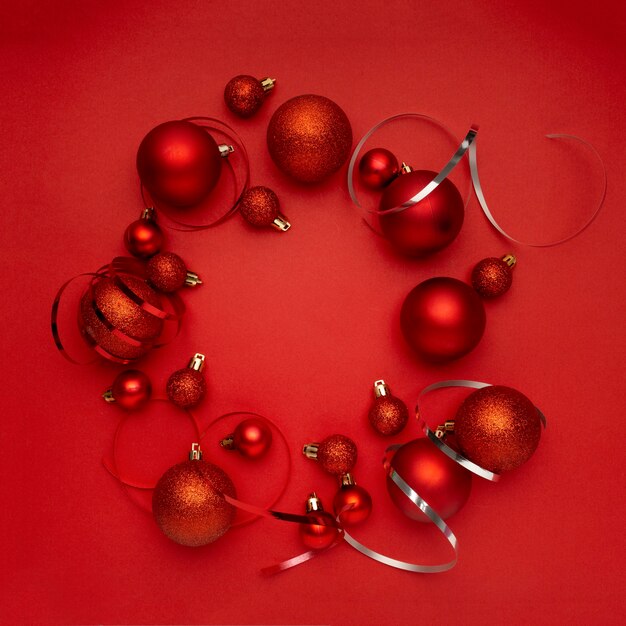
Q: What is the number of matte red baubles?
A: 10